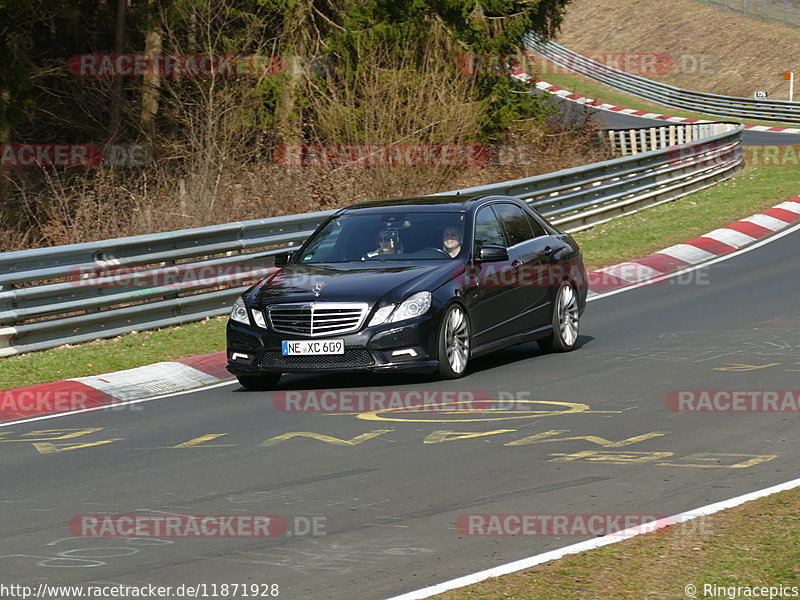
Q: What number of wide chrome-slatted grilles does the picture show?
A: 1